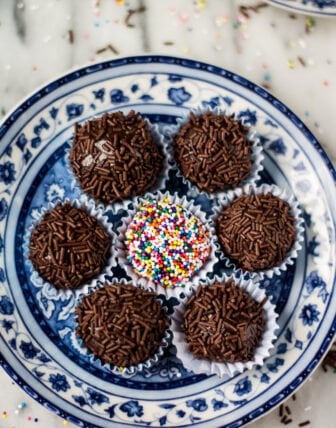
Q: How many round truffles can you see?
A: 7